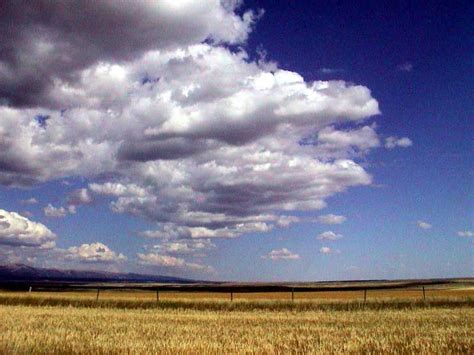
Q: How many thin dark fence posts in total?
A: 6